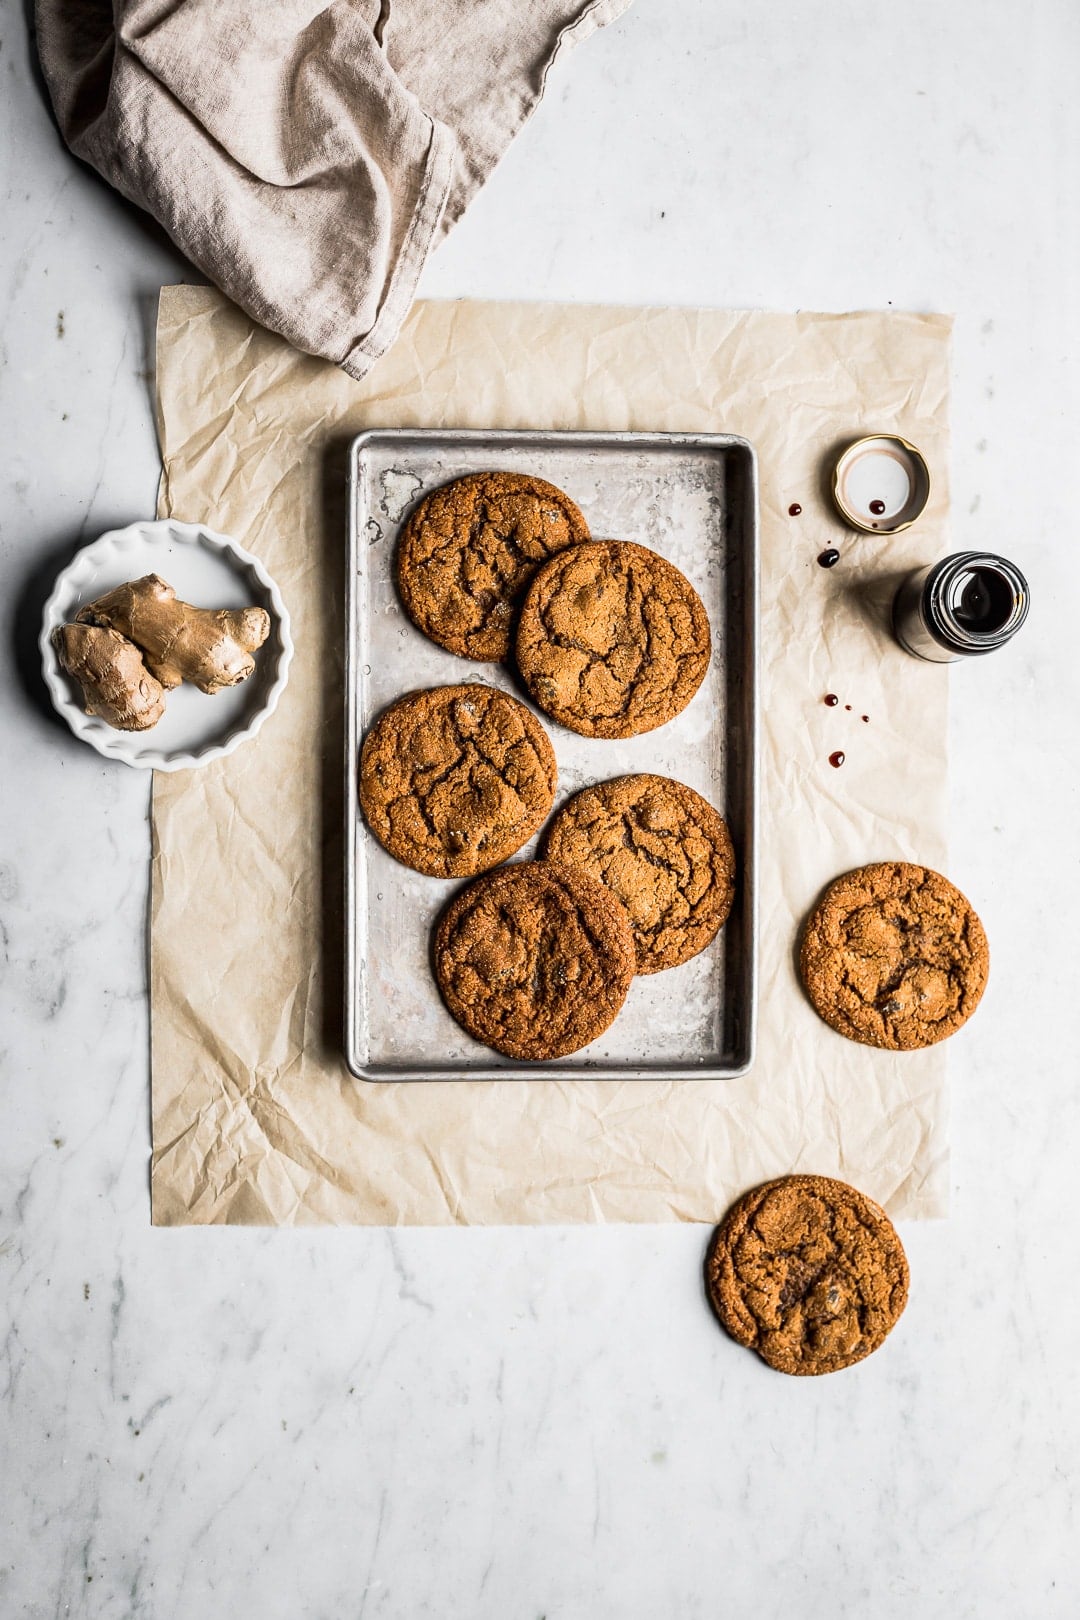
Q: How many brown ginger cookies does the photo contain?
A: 7